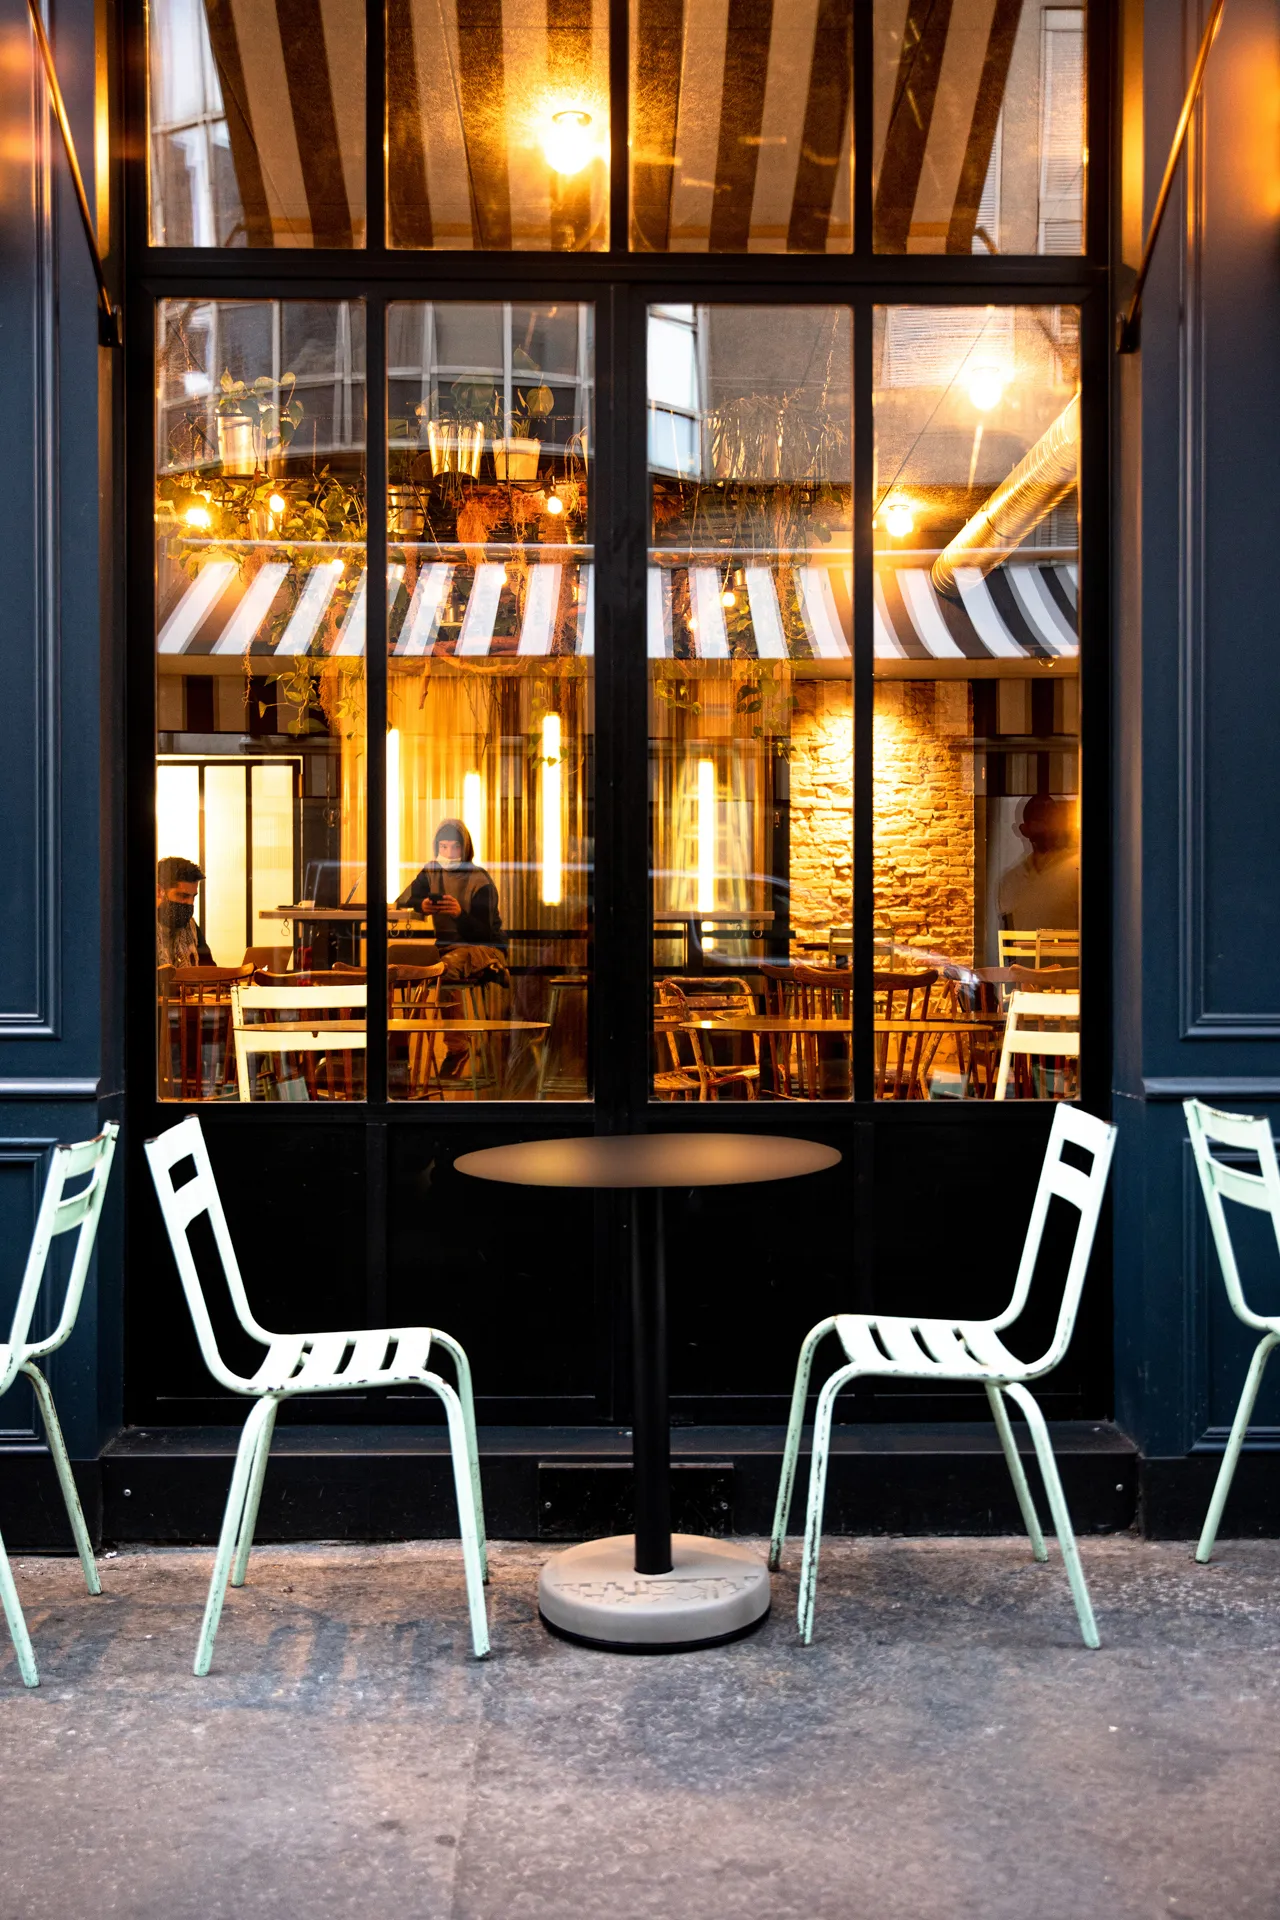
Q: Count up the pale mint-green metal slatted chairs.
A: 4